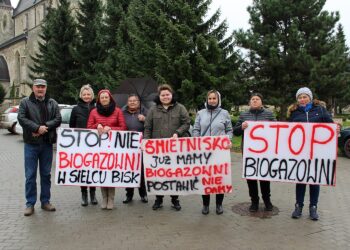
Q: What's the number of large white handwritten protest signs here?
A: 3